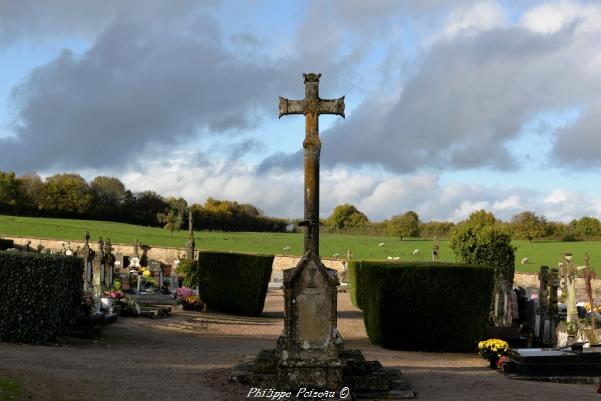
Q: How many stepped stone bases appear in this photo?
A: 1